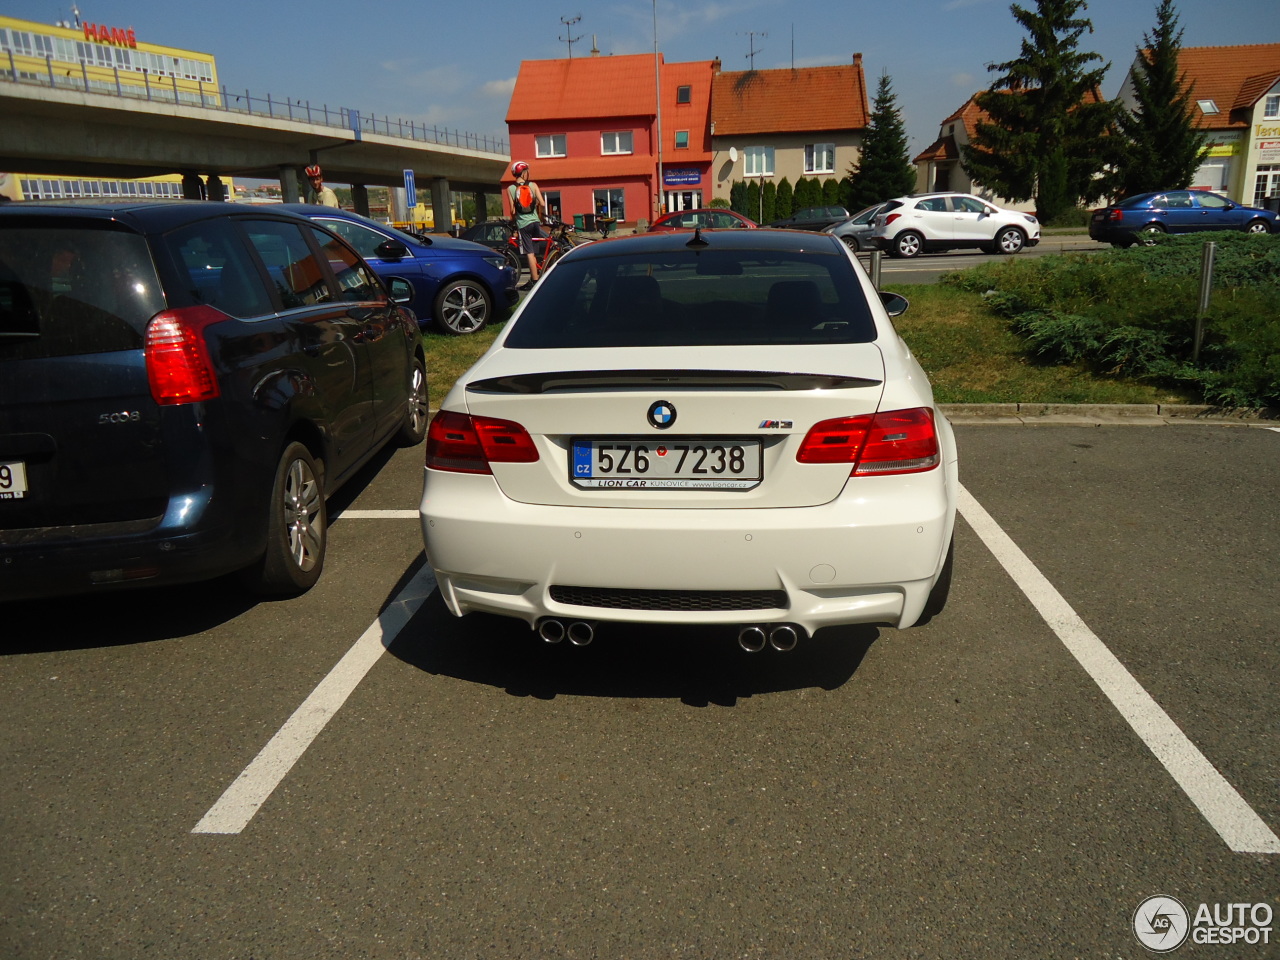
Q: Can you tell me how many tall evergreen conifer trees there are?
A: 3